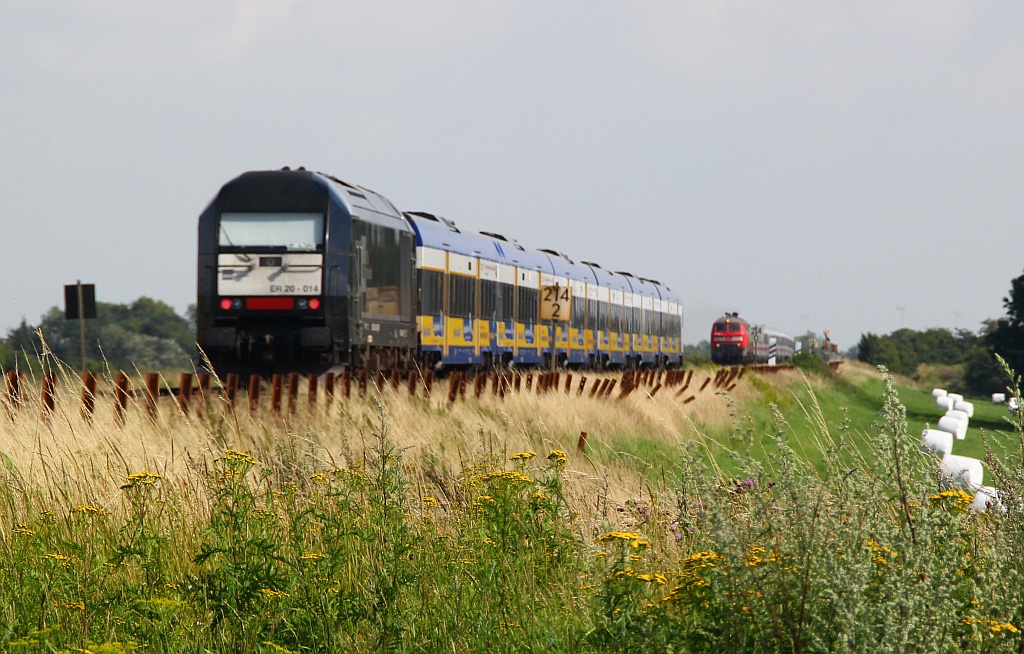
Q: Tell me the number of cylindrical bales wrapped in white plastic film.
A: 11